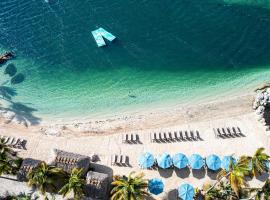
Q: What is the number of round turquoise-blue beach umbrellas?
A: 8